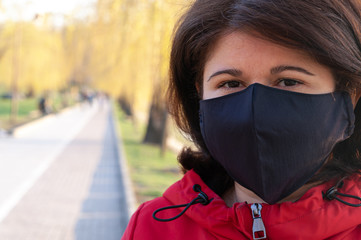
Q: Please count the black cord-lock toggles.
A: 2